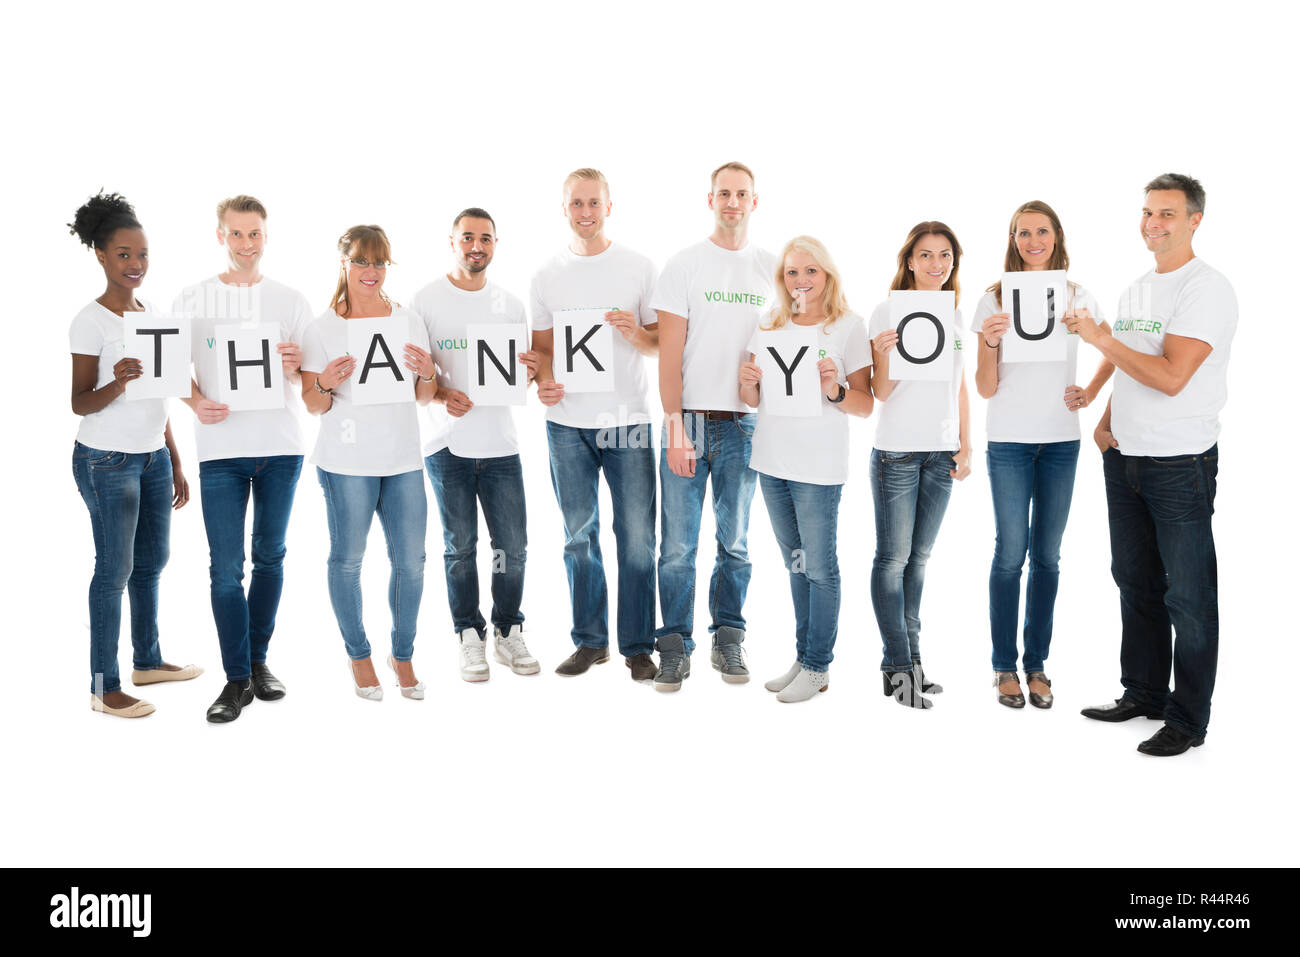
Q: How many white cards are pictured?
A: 8